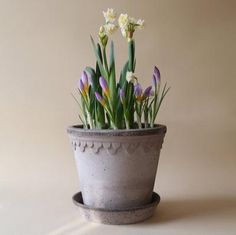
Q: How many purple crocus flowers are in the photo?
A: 9